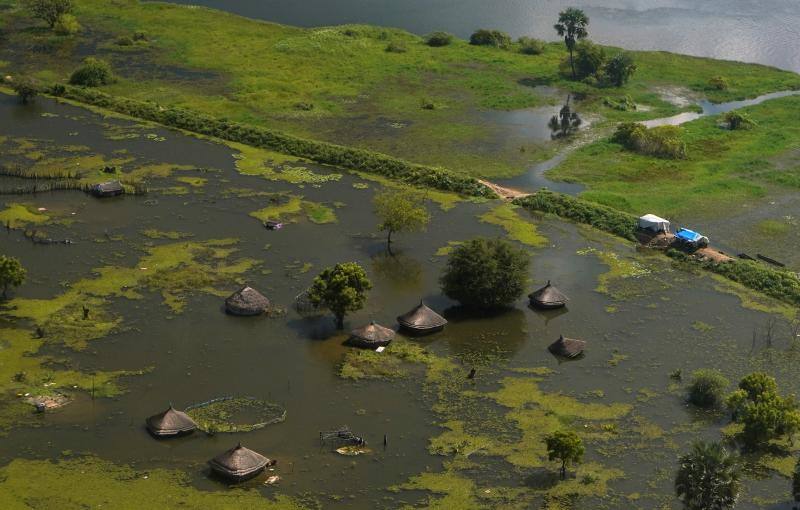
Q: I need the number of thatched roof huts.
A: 7